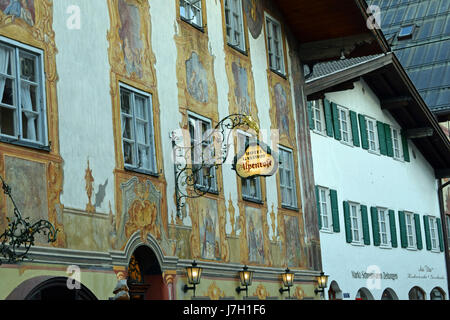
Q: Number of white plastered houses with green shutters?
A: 1